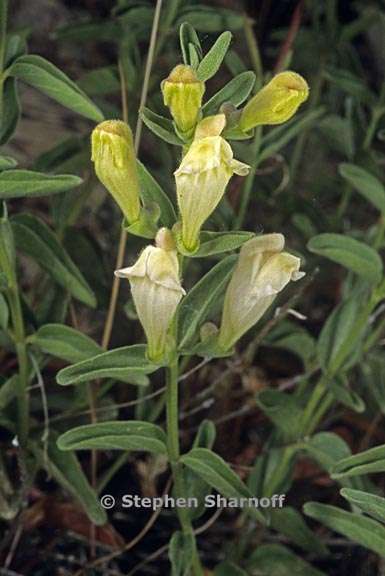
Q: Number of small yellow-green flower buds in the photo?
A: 3